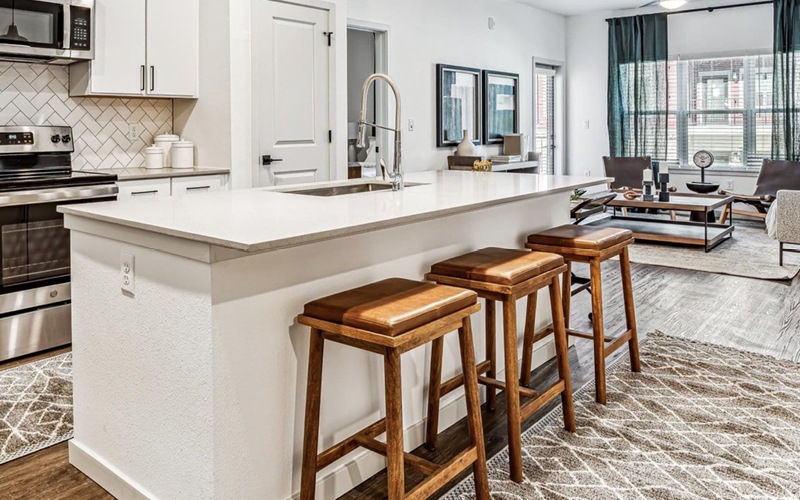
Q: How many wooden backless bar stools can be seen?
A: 3